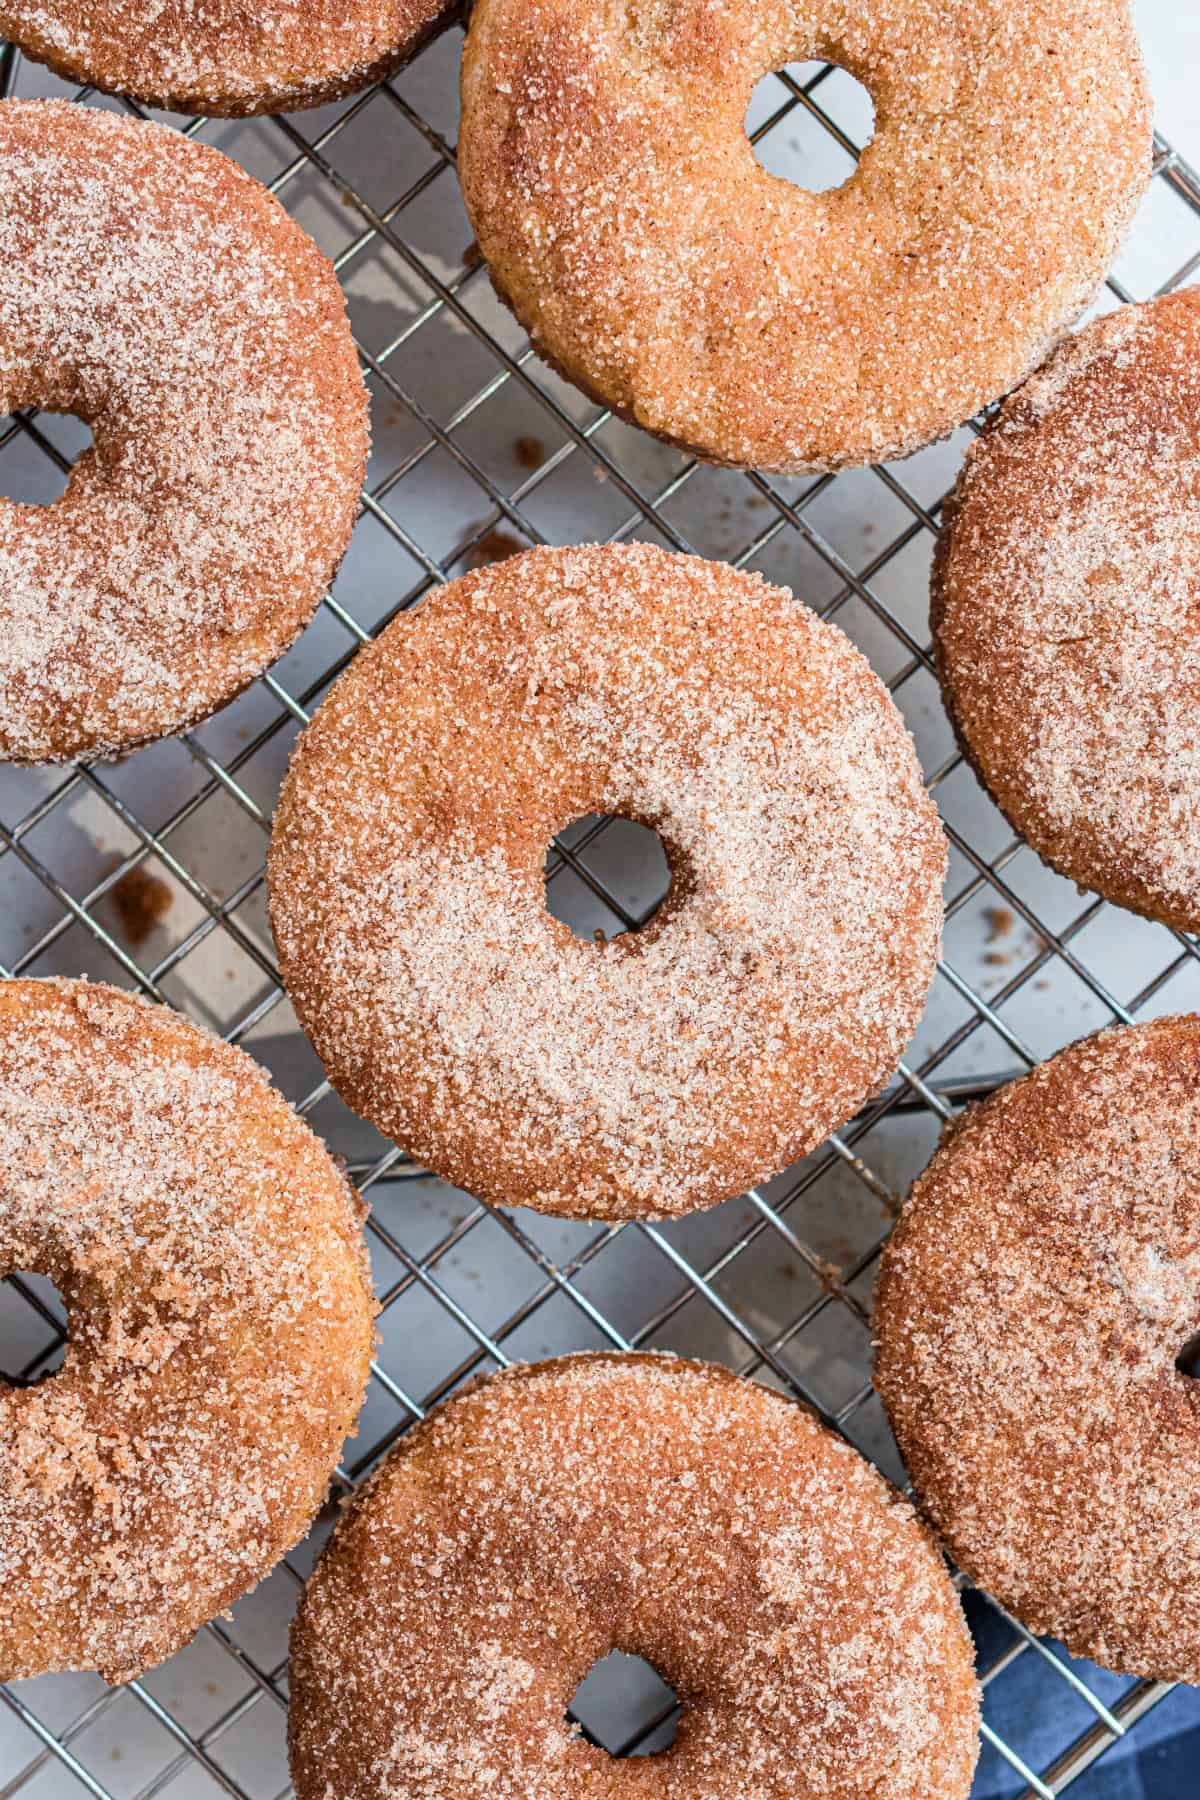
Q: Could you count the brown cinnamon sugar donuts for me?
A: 8